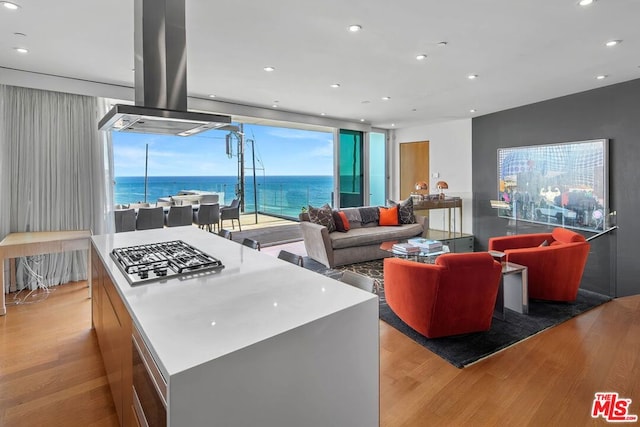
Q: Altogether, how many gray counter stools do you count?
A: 4